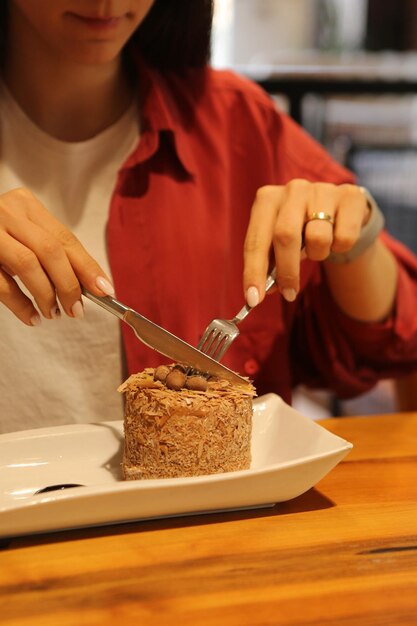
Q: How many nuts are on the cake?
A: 3